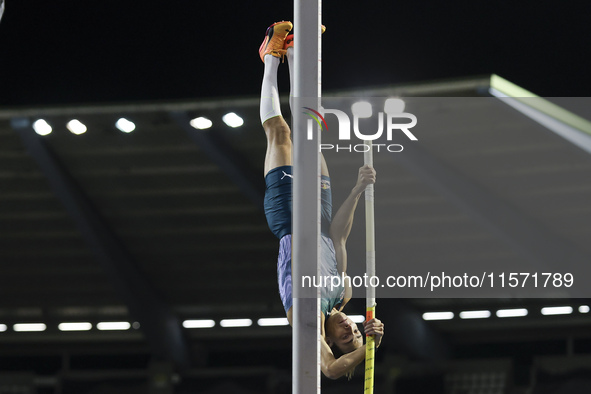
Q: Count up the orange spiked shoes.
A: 2